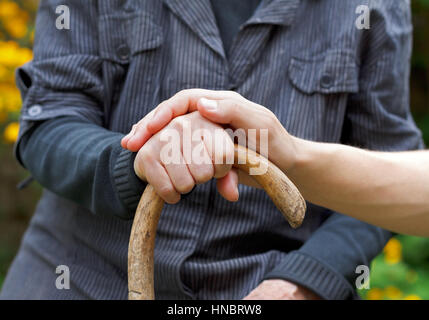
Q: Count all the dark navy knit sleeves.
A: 2